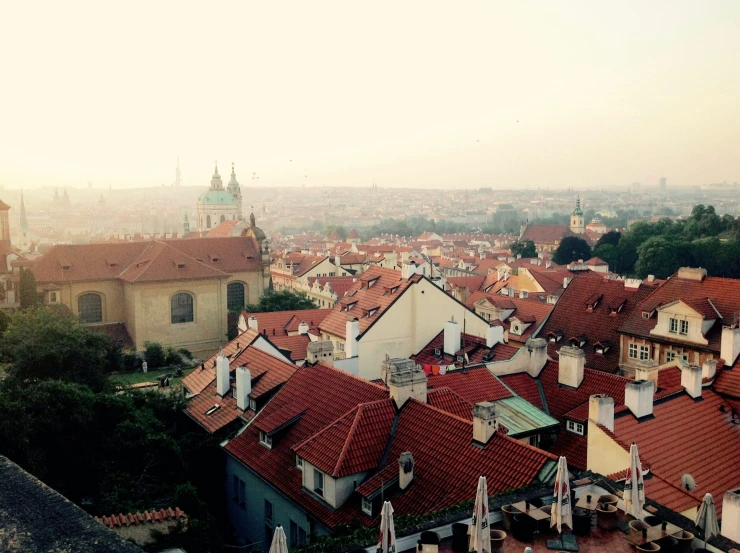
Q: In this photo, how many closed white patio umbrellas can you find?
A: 6